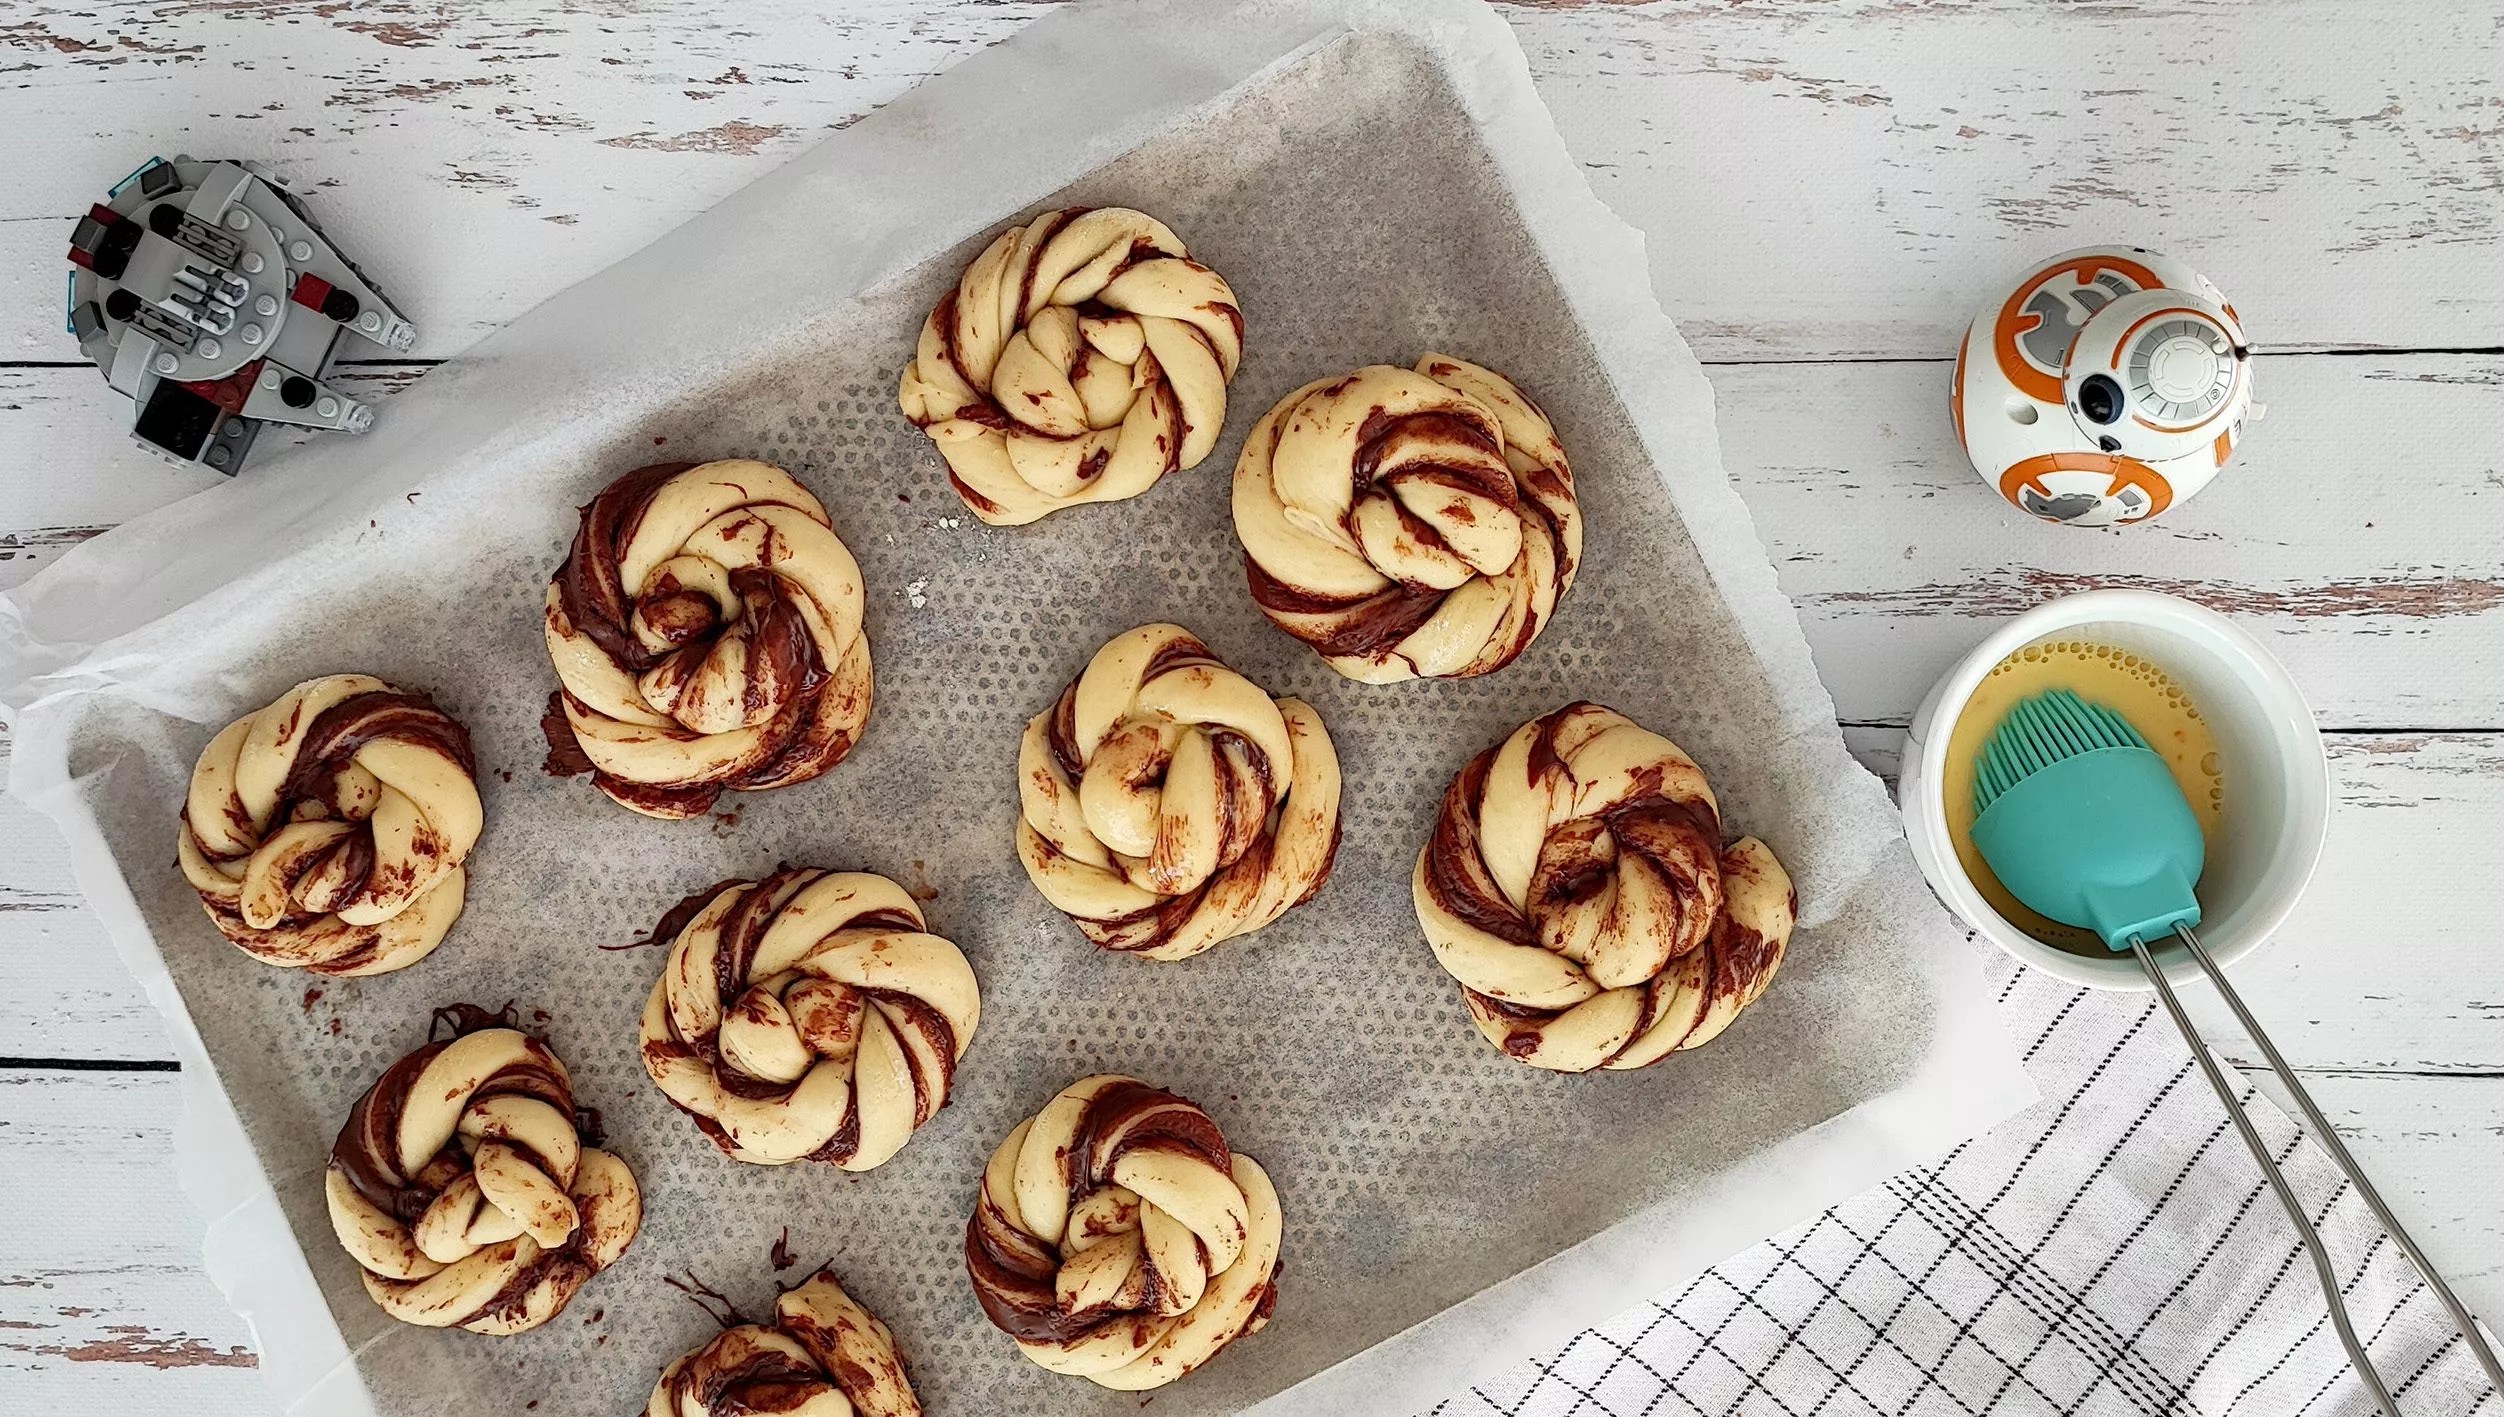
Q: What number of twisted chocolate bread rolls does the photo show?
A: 10